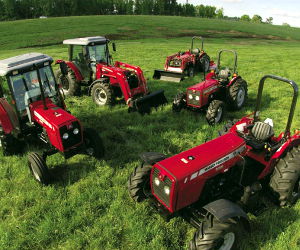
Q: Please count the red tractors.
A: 5